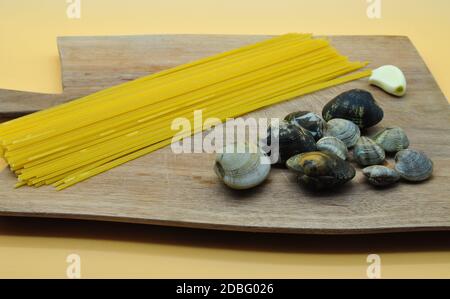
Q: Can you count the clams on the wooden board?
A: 11